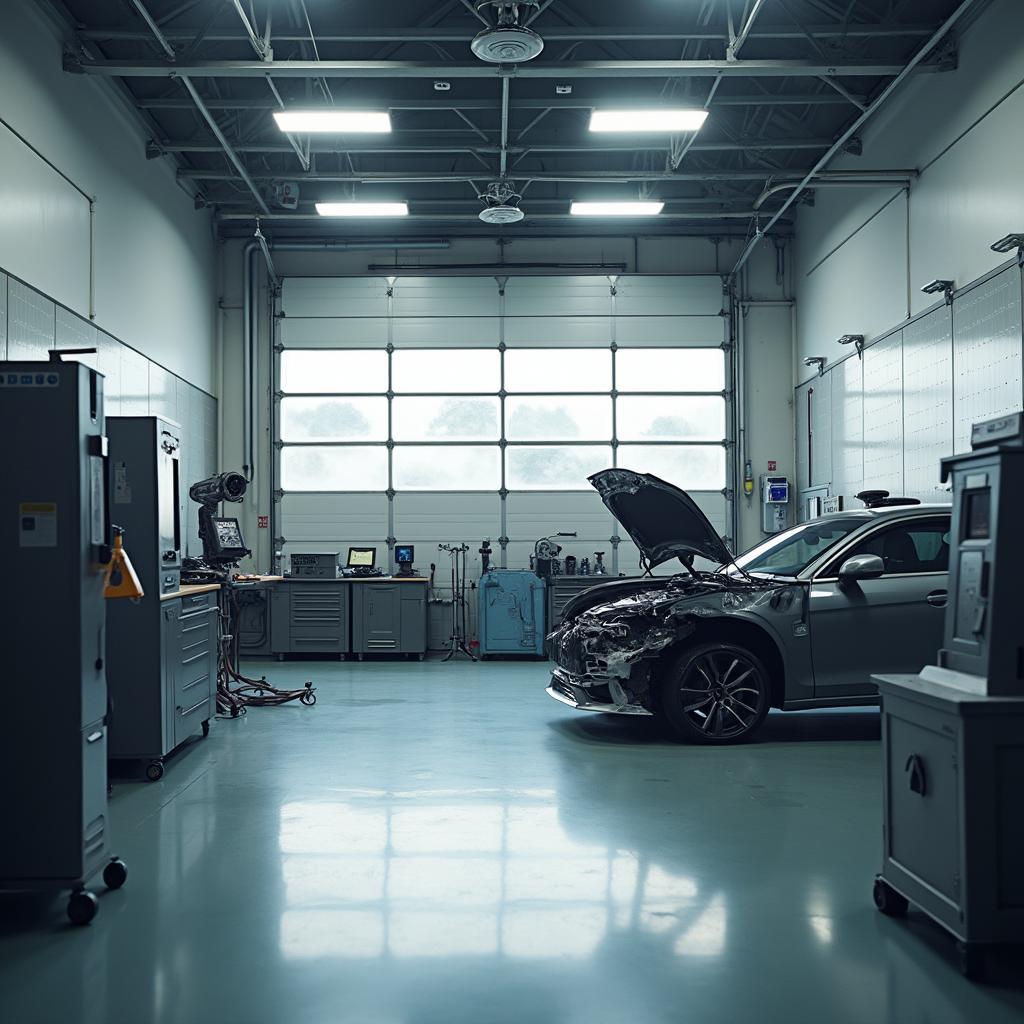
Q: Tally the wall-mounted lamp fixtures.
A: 4